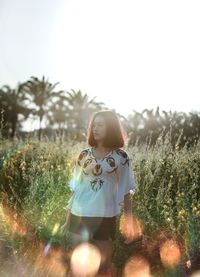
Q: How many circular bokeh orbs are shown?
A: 4